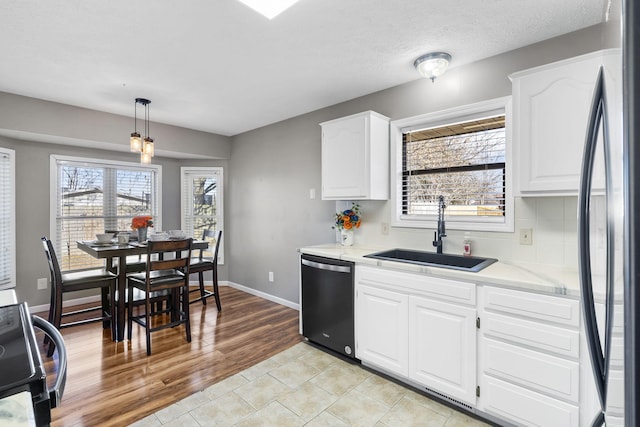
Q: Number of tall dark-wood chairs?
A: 4